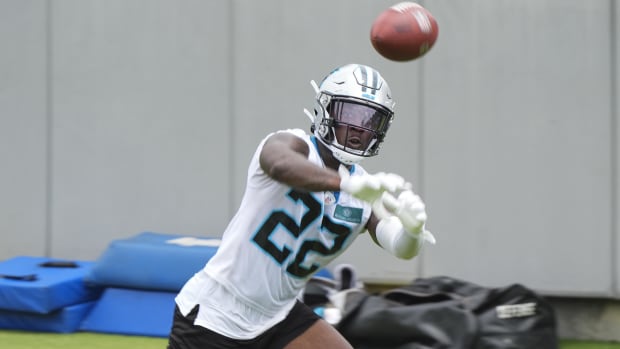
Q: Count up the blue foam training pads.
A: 4